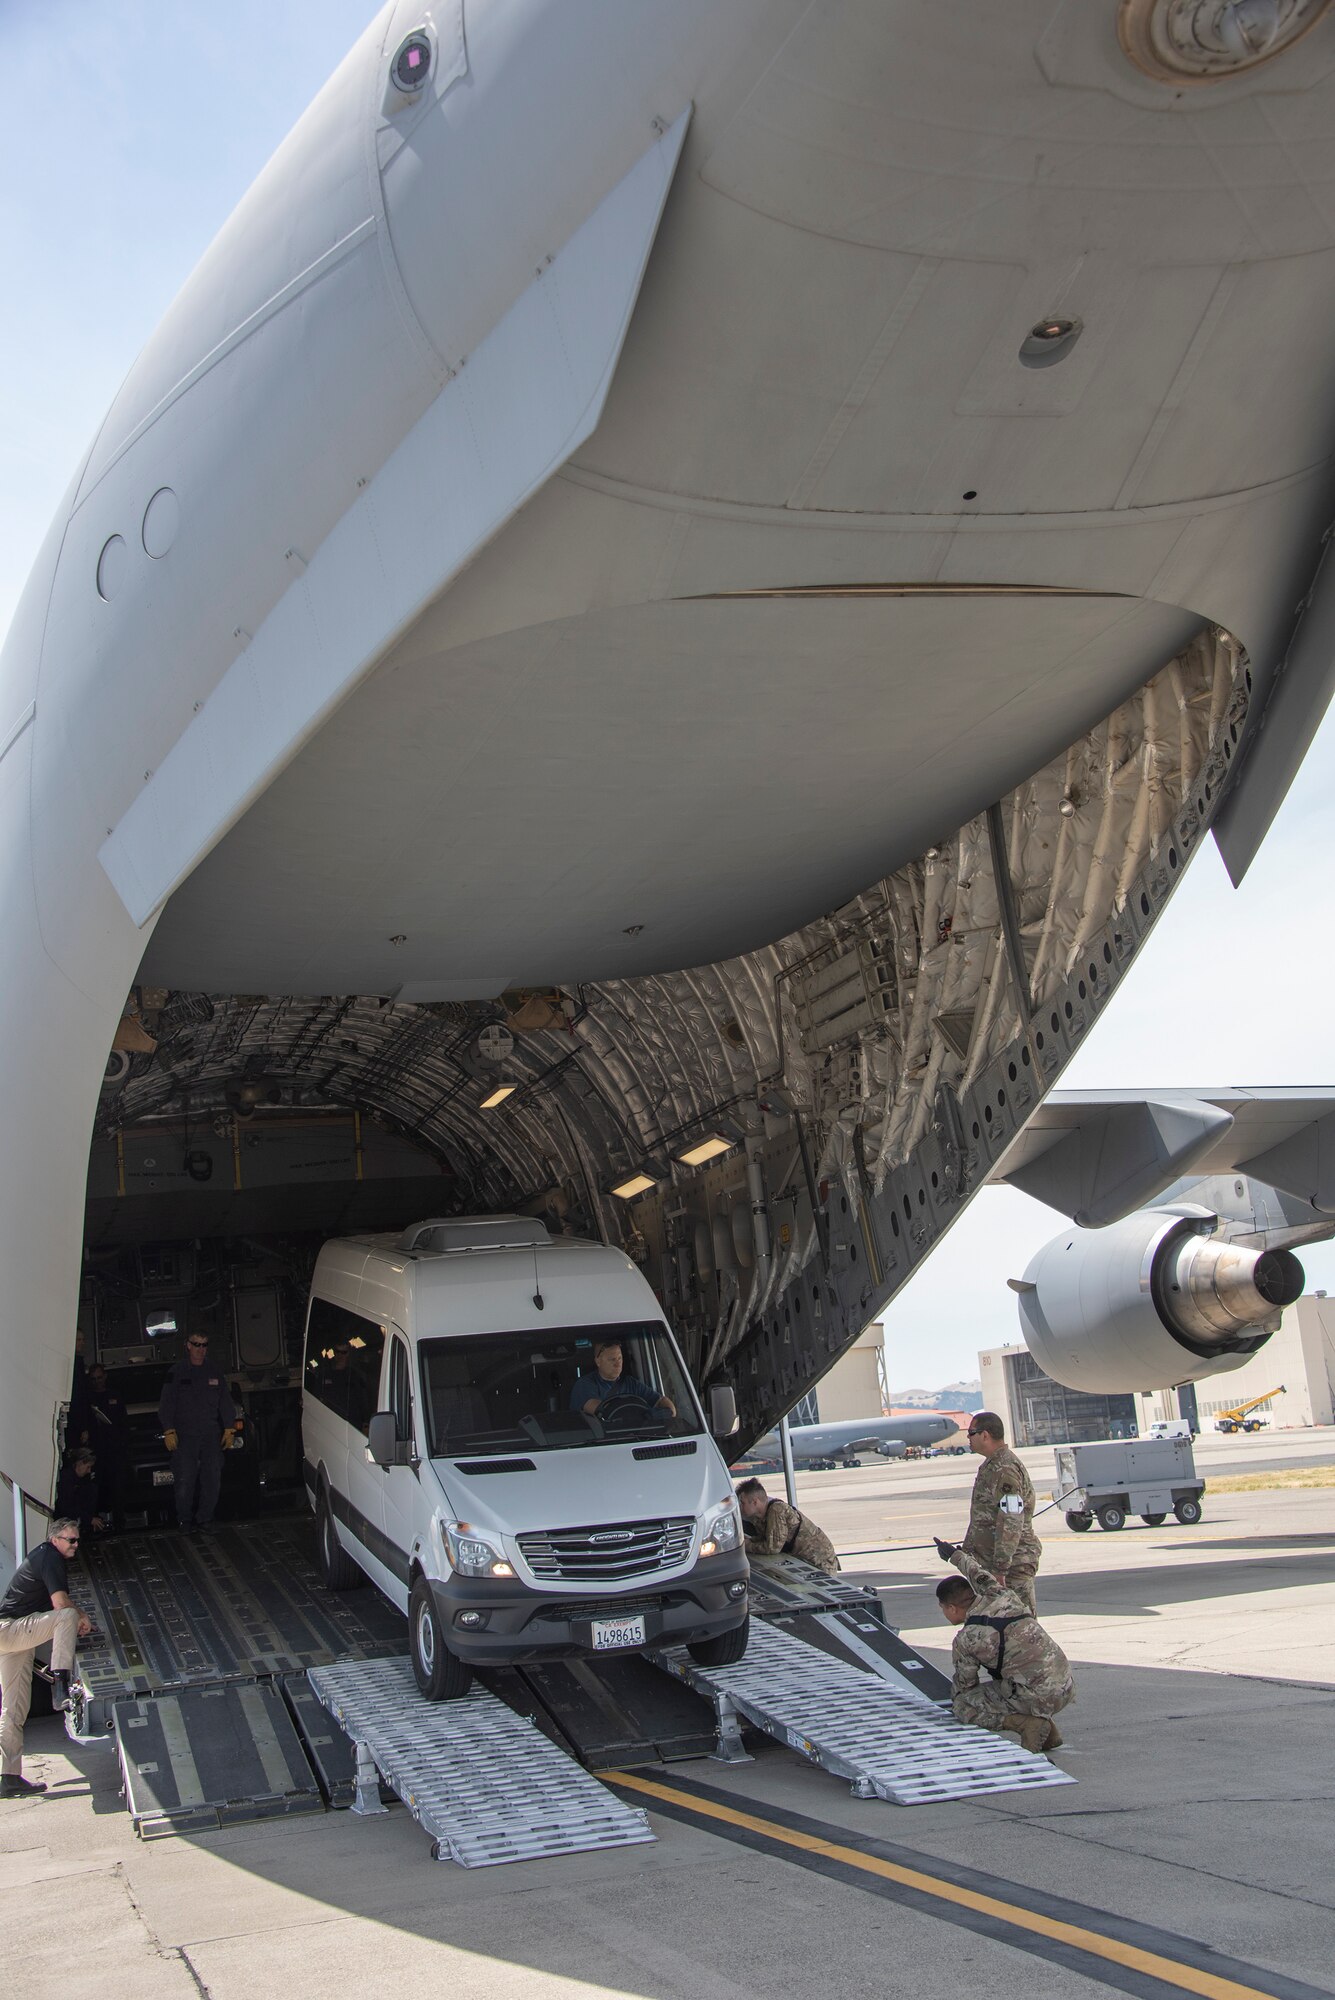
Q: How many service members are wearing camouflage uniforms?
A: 3